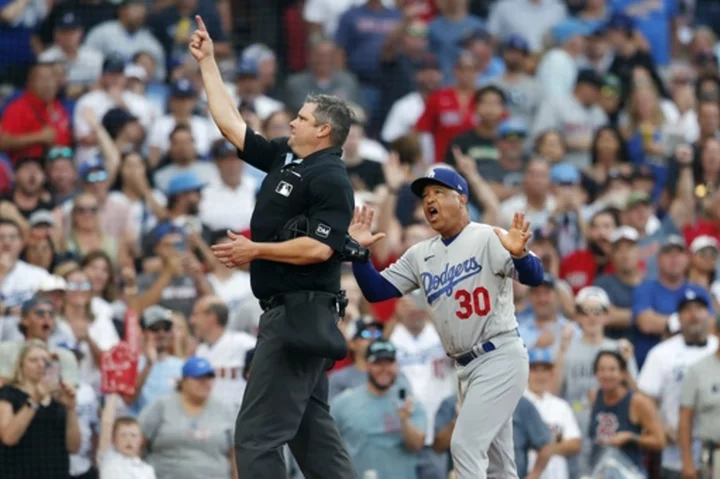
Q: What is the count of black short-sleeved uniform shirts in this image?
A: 1